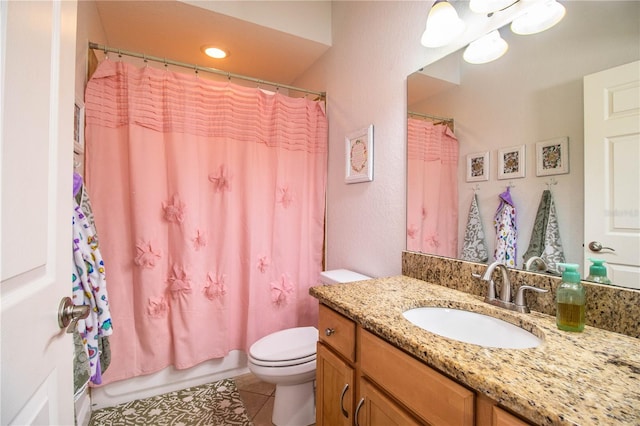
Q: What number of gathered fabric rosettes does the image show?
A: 10